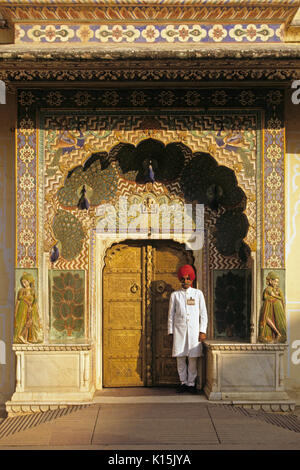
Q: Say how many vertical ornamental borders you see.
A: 2